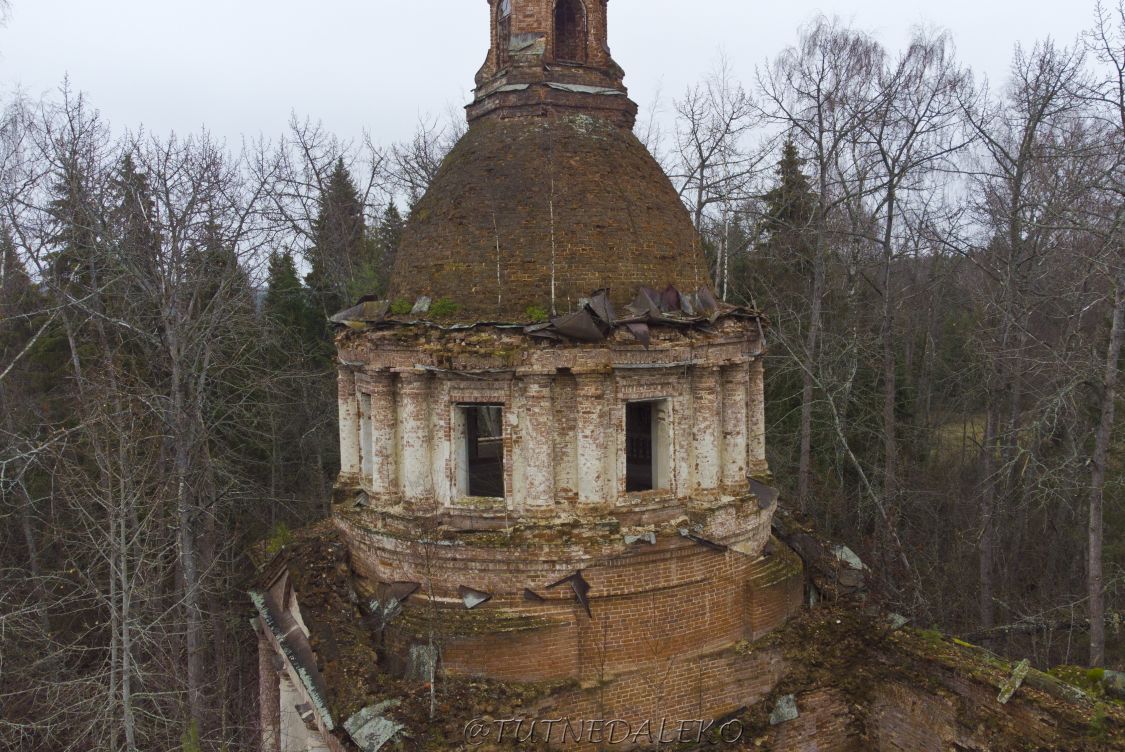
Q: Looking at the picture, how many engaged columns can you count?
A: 8